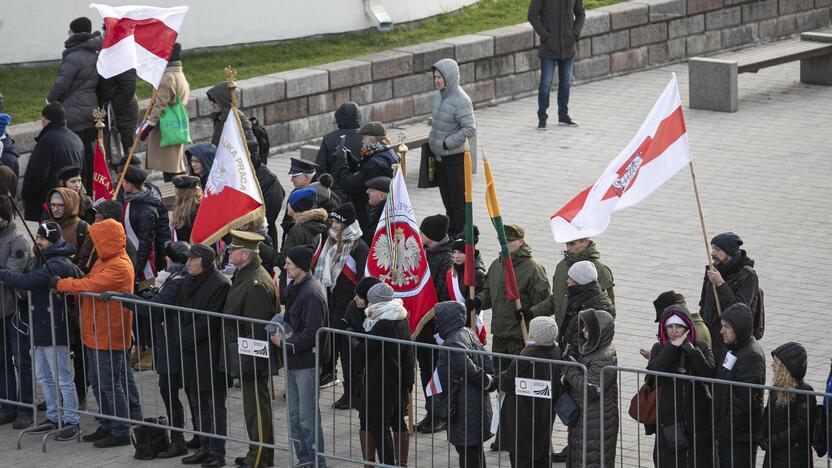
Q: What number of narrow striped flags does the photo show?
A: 2